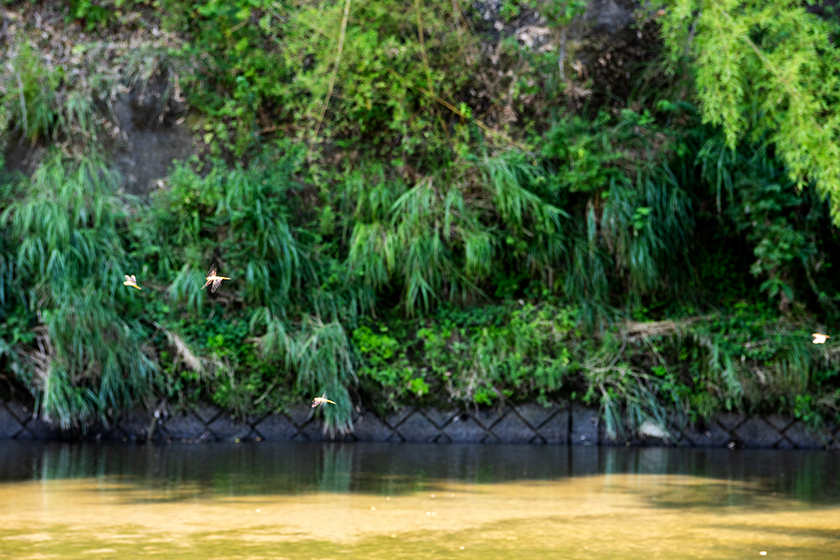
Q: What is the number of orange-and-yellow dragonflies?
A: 4